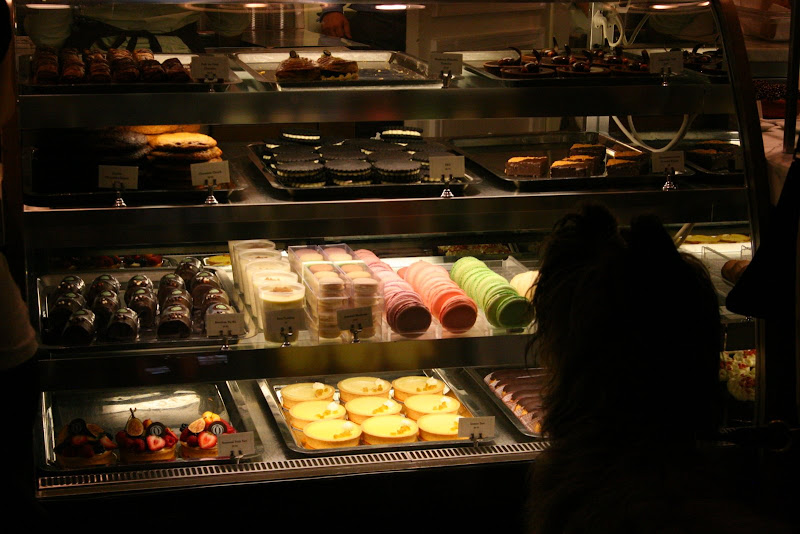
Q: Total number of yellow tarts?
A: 9